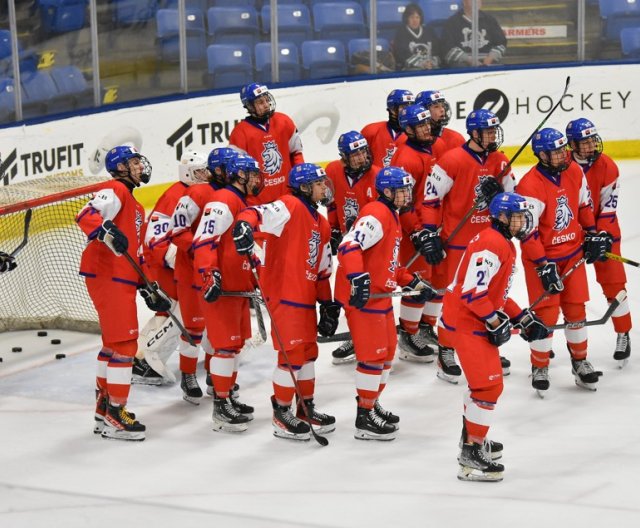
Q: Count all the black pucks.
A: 5